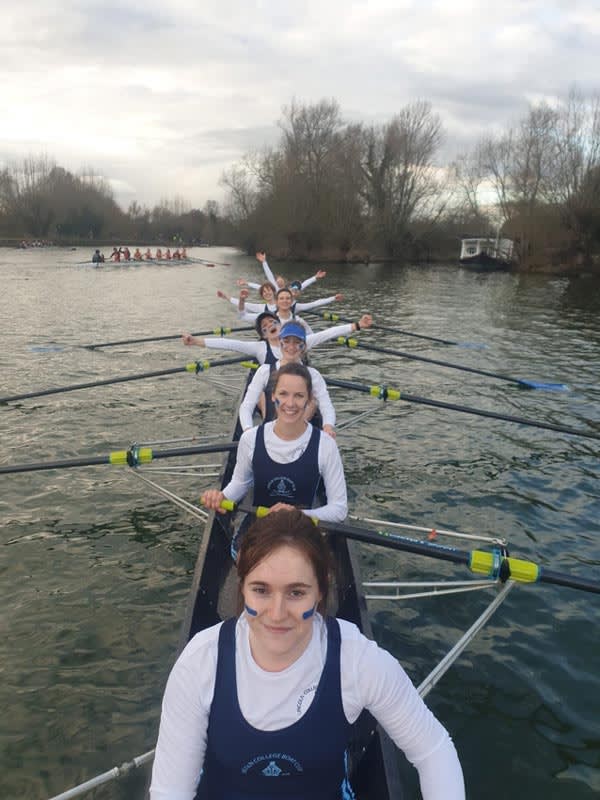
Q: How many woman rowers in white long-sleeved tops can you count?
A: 8